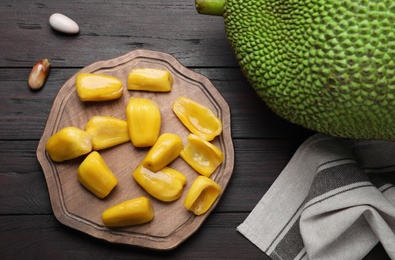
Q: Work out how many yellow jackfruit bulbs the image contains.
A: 12